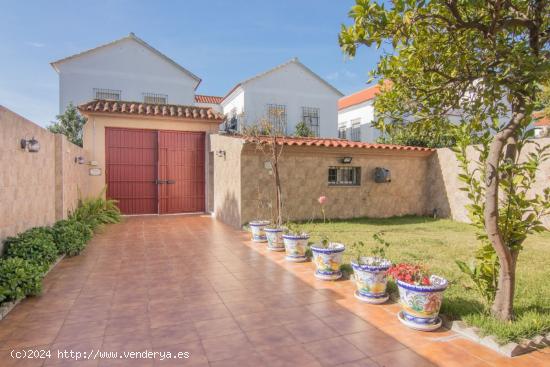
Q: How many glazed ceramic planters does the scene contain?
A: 6